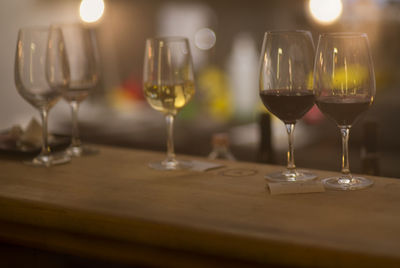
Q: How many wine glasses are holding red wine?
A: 2